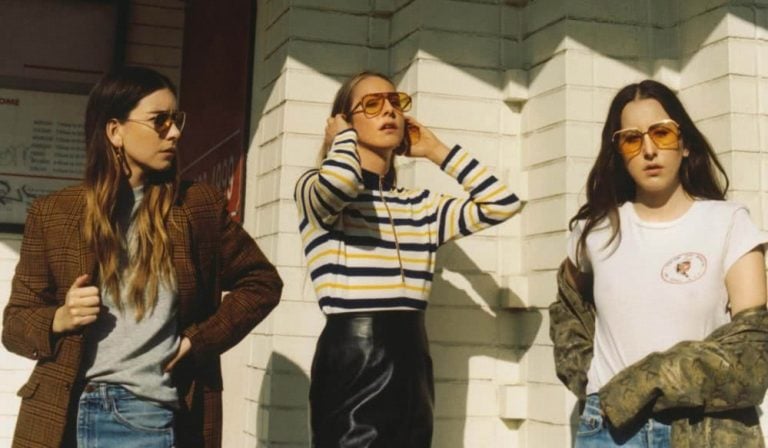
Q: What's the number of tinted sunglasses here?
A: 3